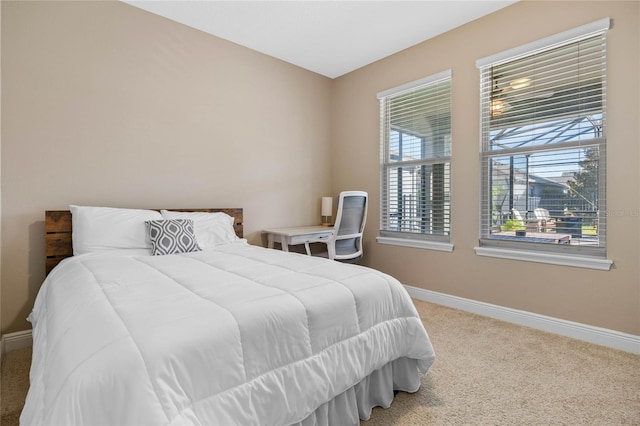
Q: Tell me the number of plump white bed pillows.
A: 2